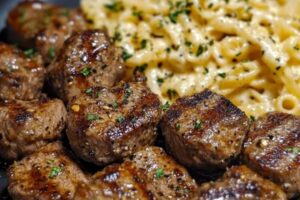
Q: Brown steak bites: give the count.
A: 11